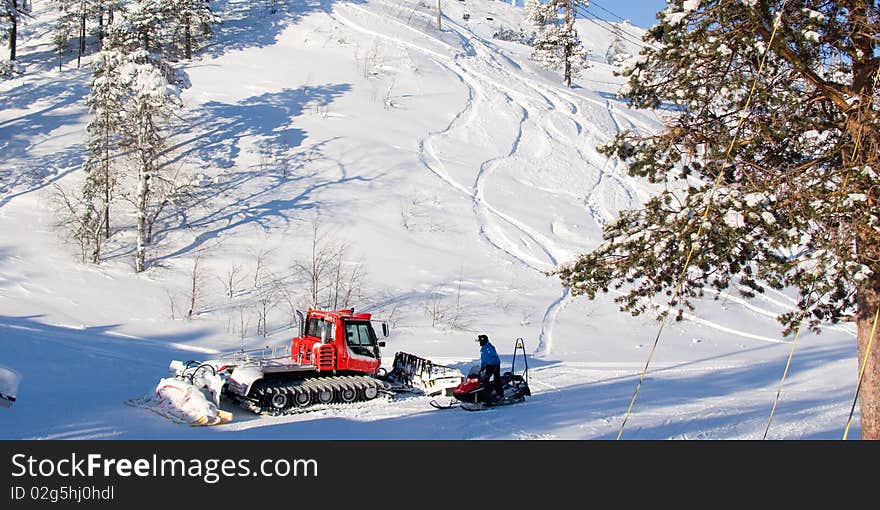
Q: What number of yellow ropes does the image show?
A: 3